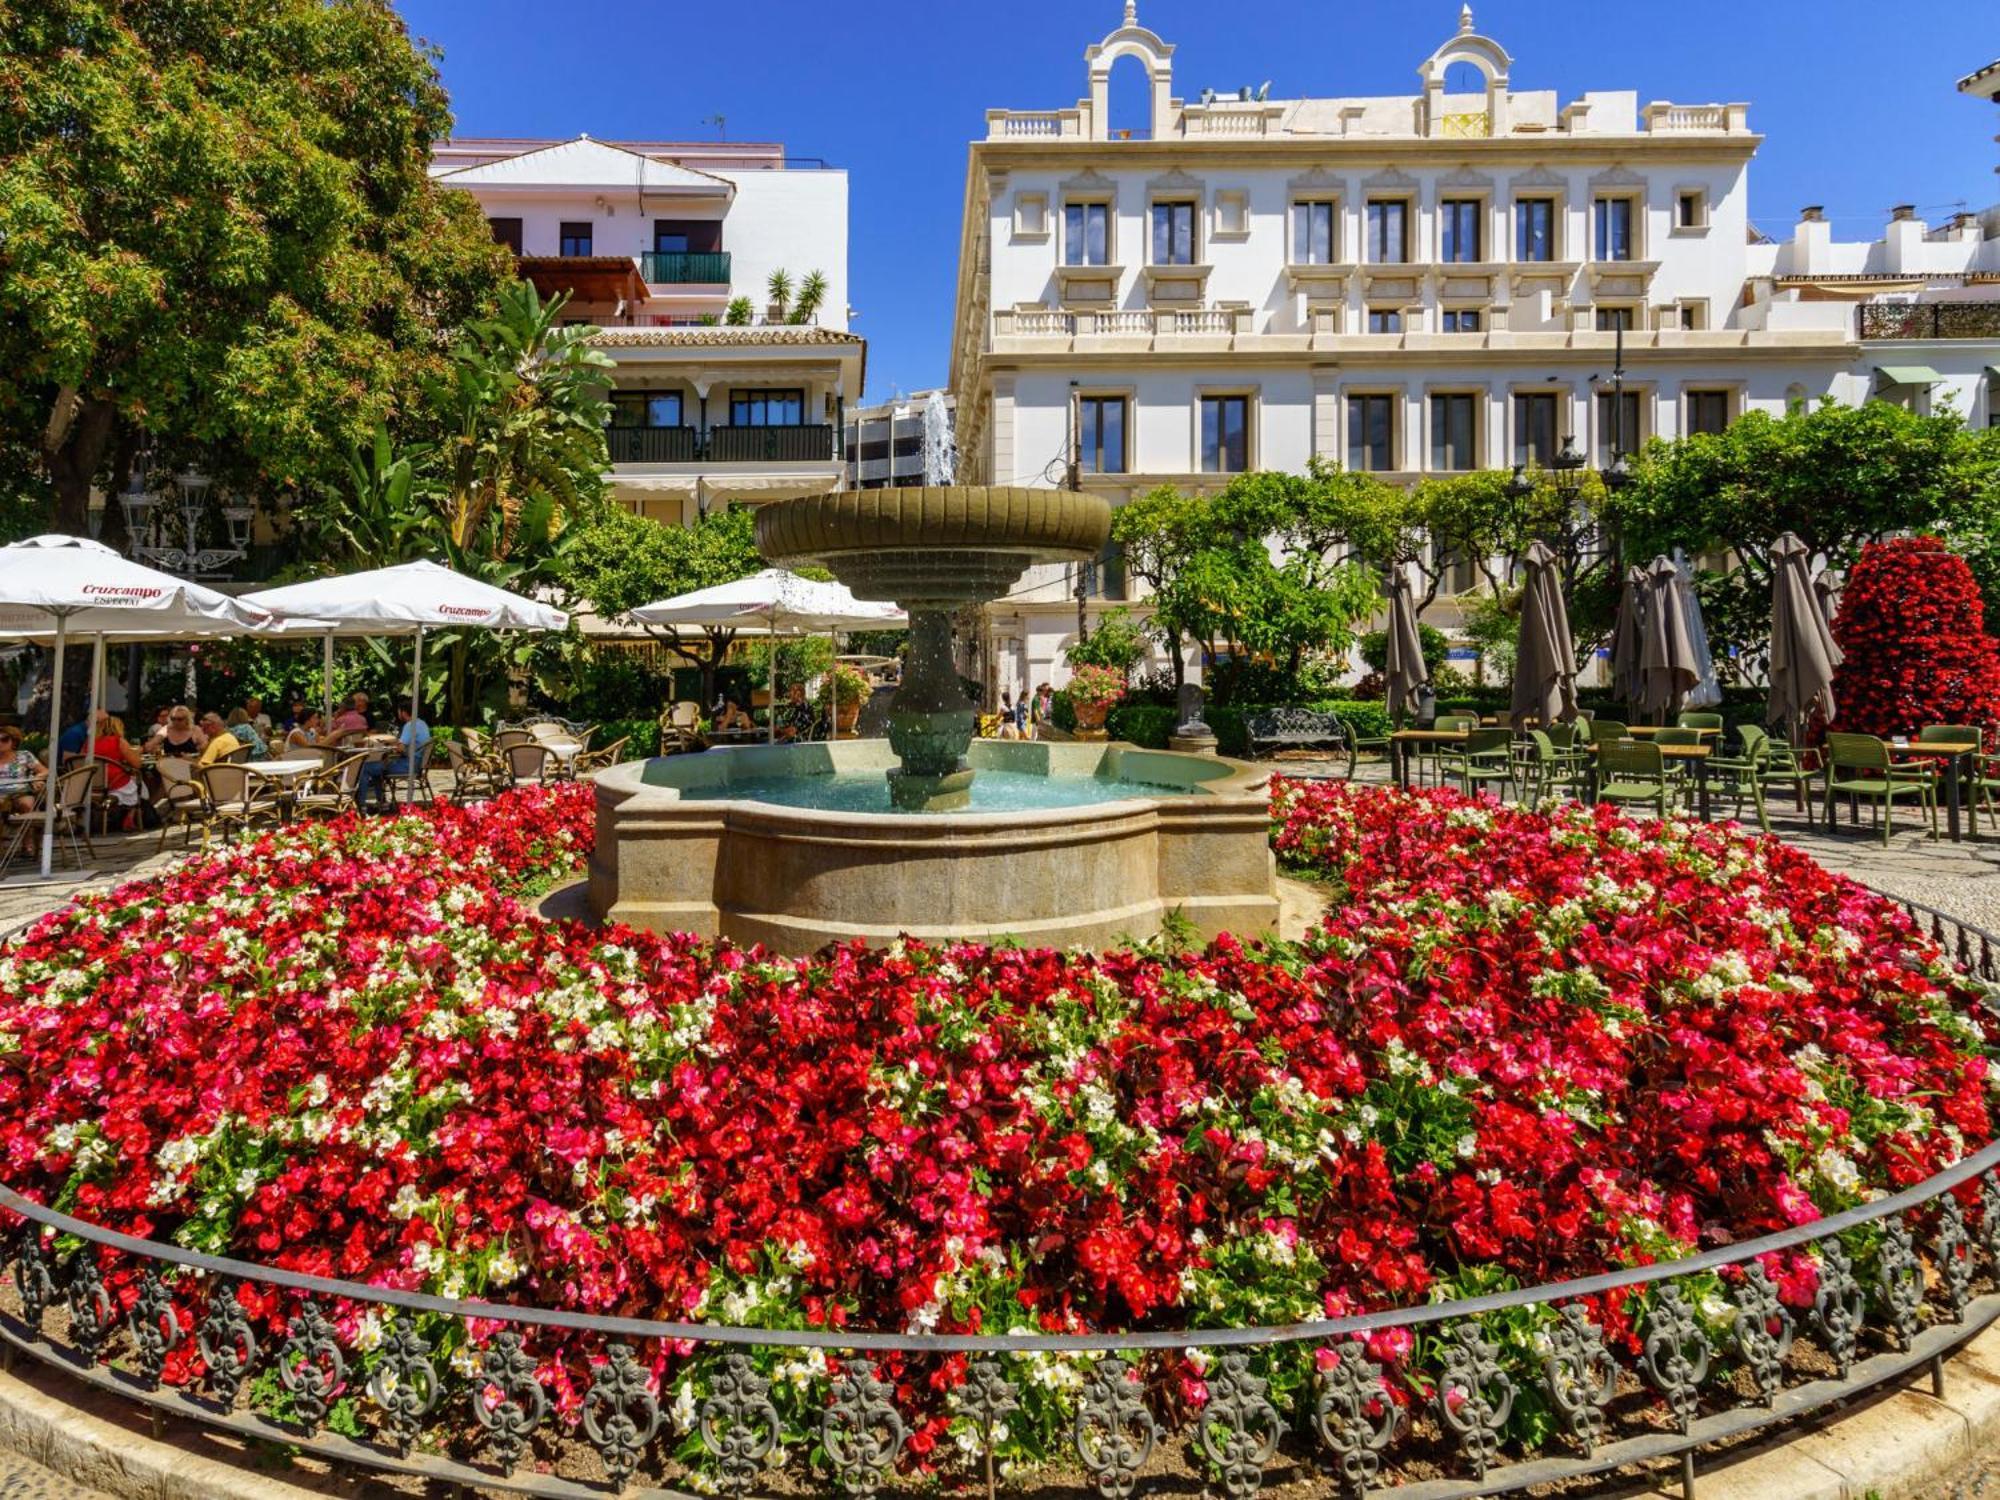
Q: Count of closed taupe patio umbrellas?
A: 6